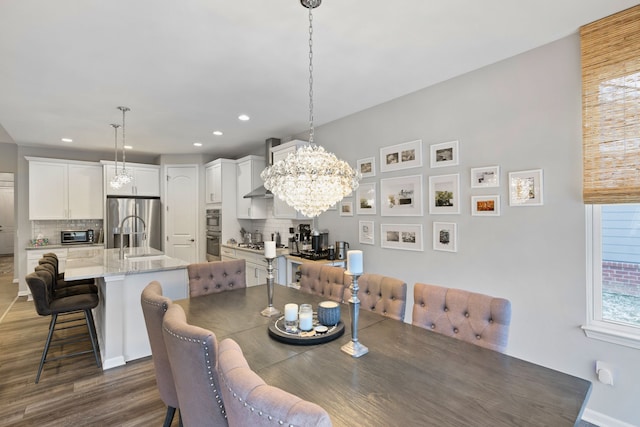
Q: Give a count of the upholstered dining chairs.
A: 7